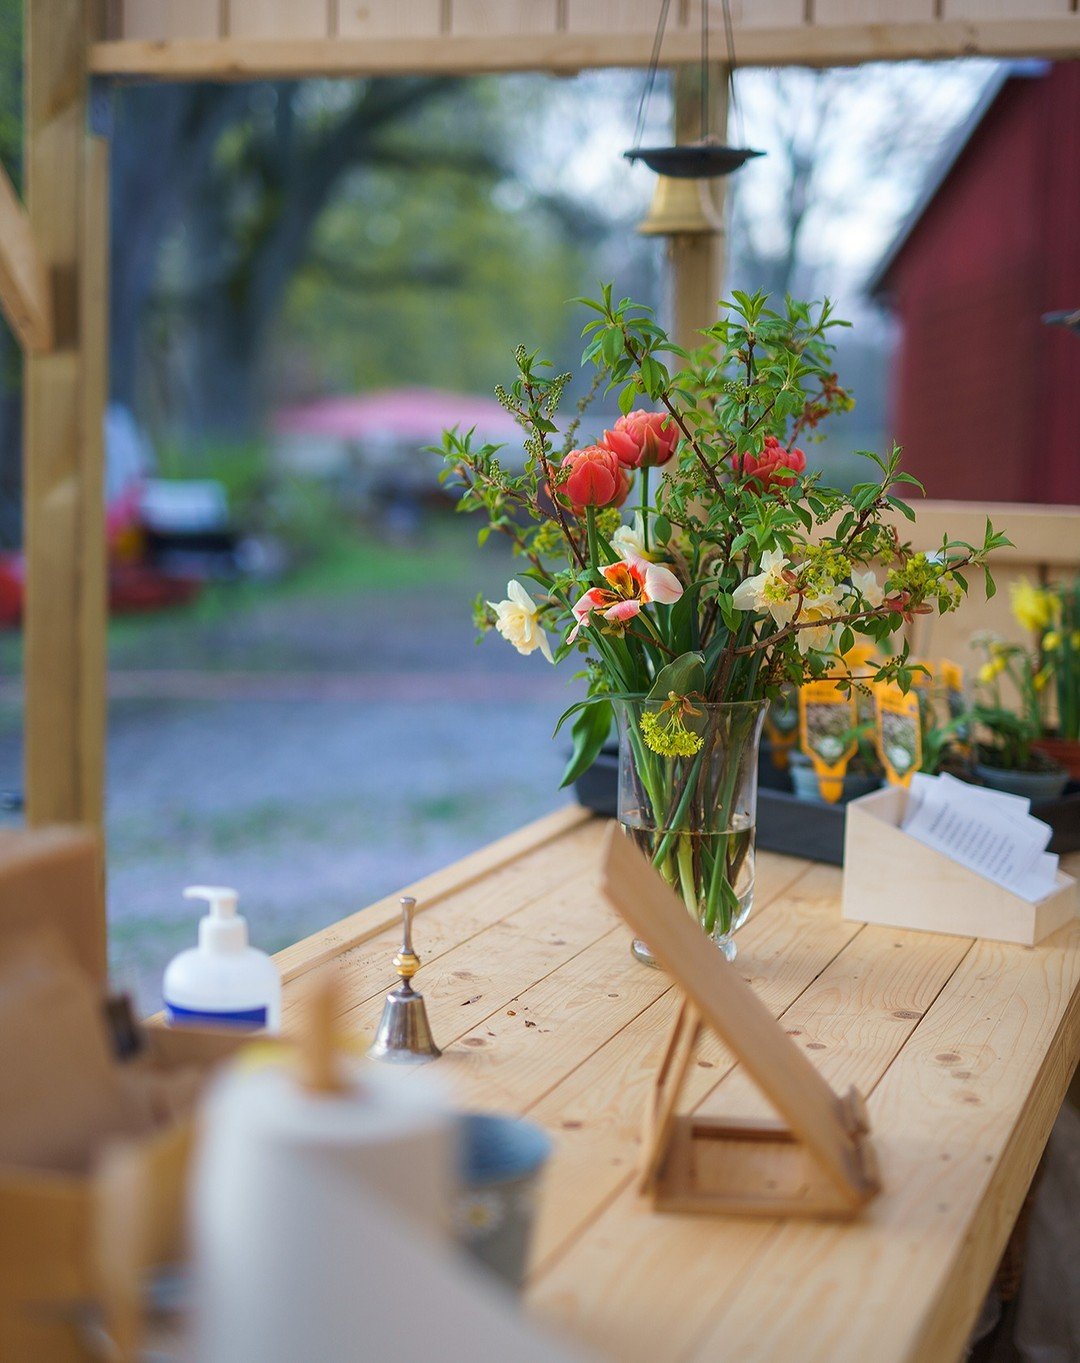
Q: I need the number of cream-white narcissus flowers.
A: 5